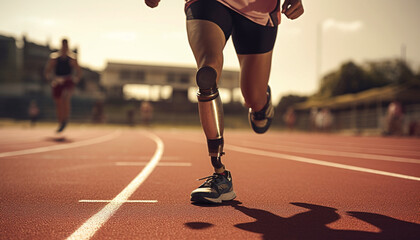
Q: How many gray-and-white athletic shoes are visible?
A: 2